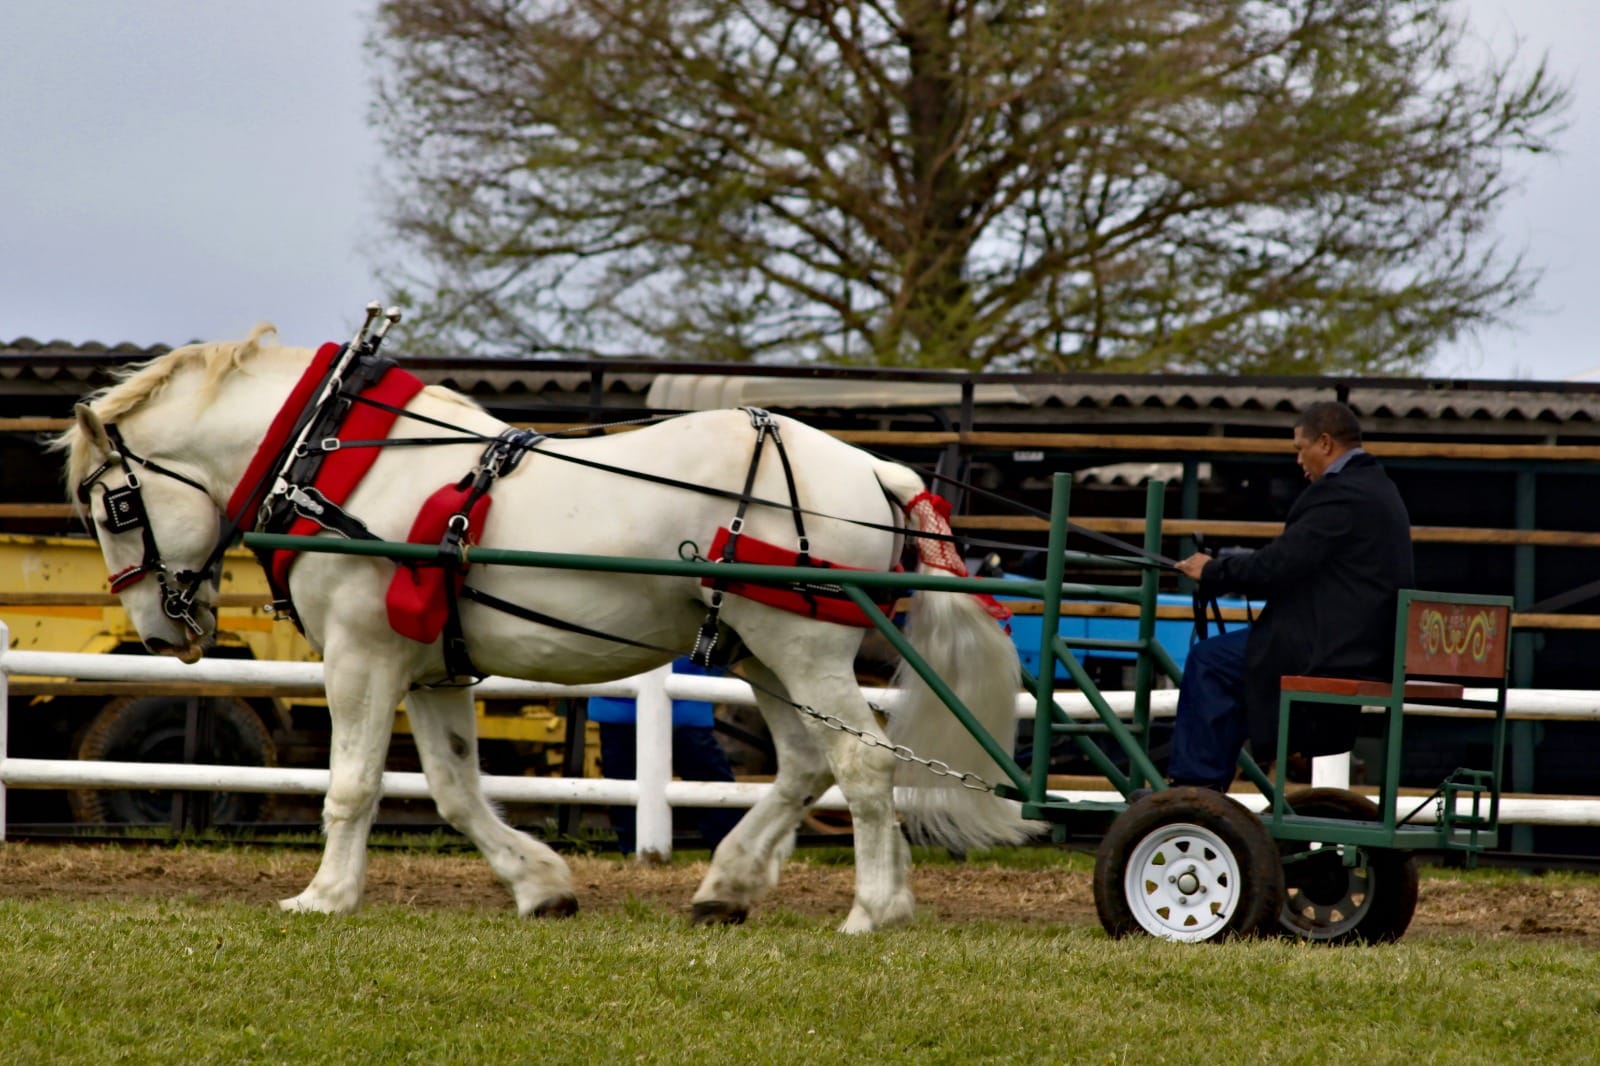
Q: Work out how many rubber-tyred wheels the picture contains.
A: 3